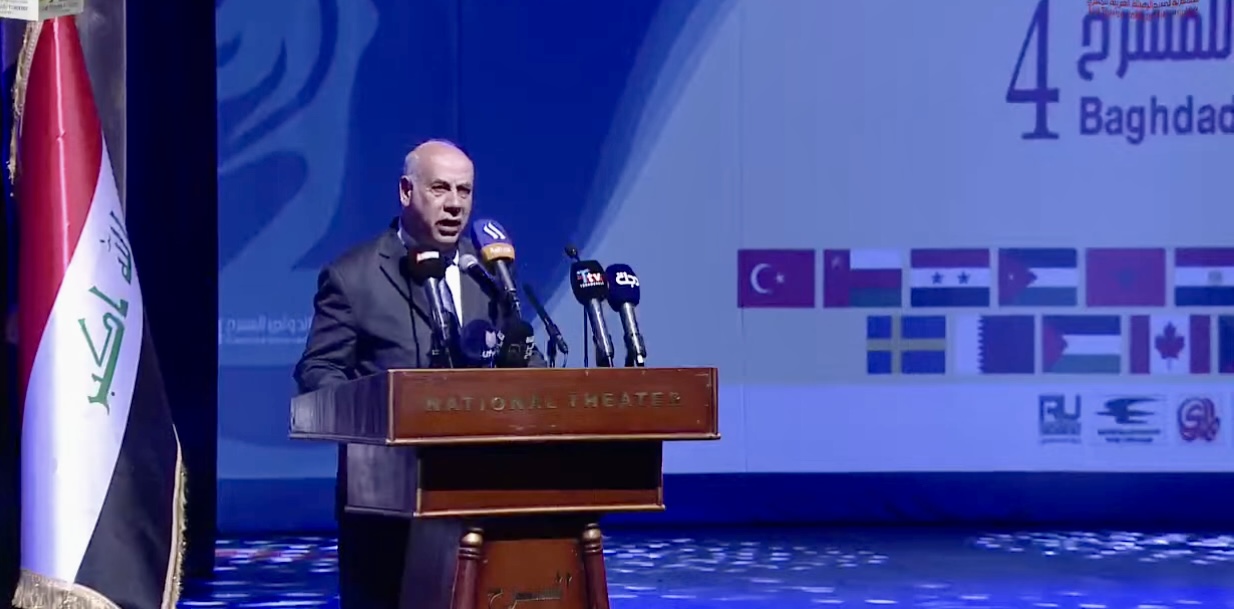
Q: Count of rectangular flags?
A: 11